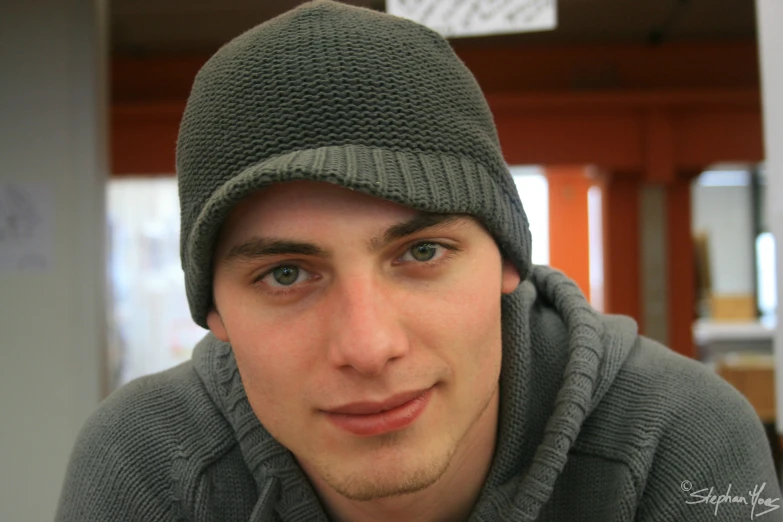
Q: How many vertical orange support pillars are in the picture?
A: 3